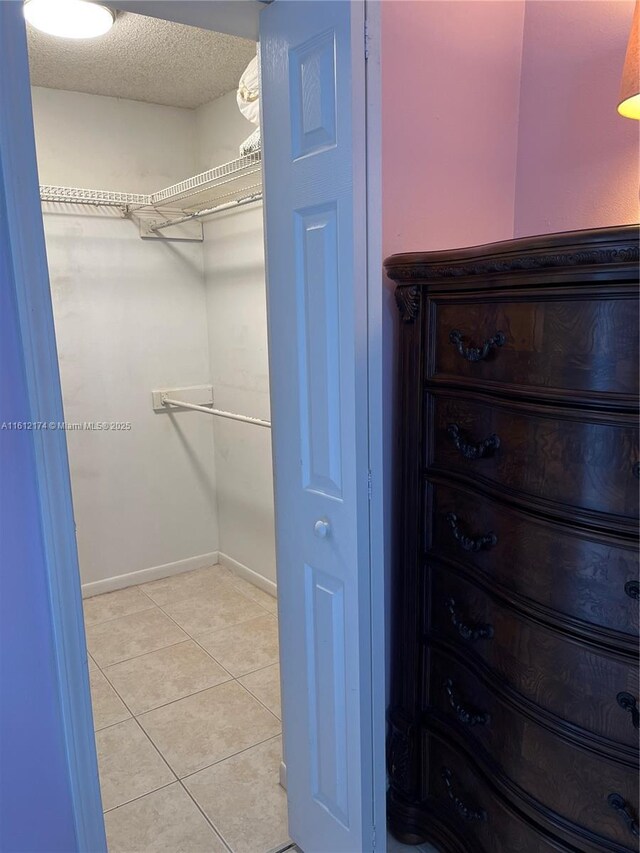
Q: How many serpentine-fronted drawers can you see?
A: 6